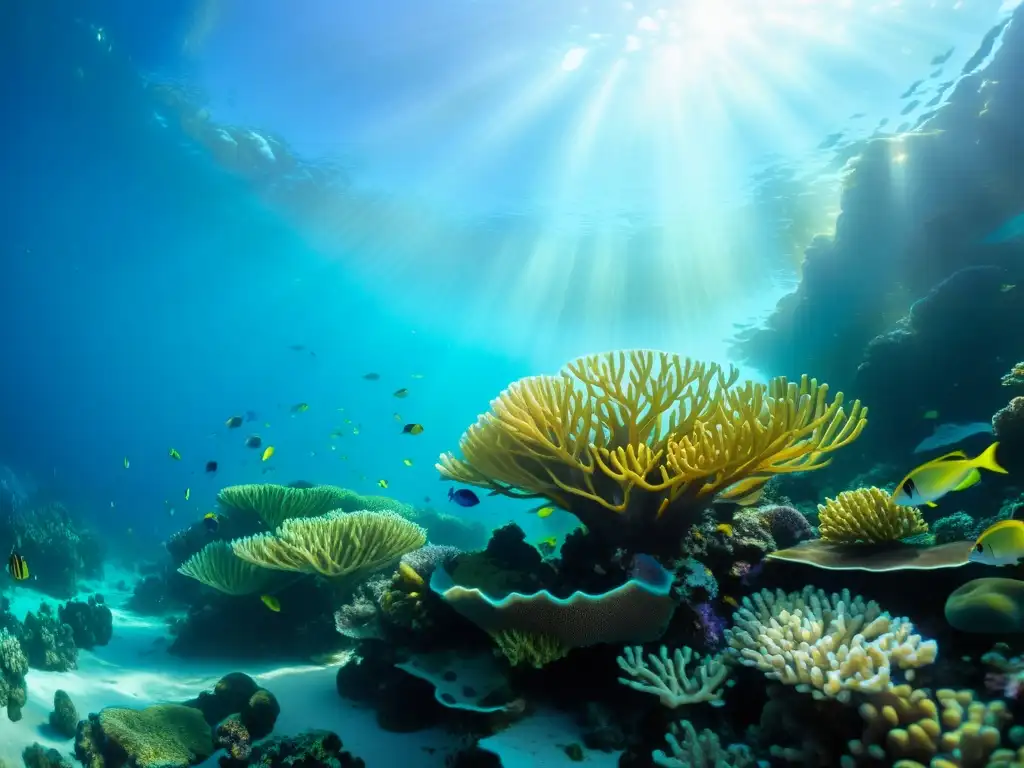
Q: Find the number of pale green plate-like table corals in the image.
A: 3